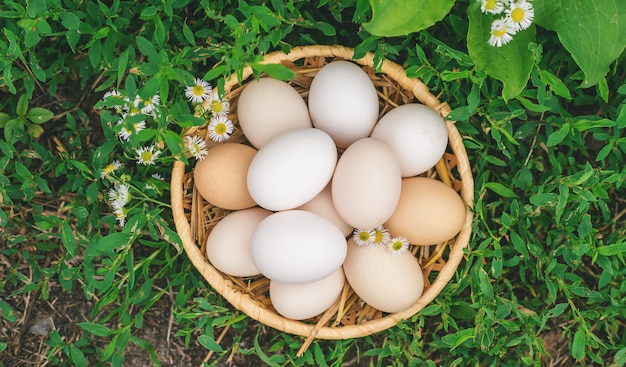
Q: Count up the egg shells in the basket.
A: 12